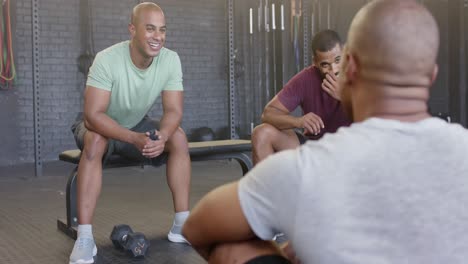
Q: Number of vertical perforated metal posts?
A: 3